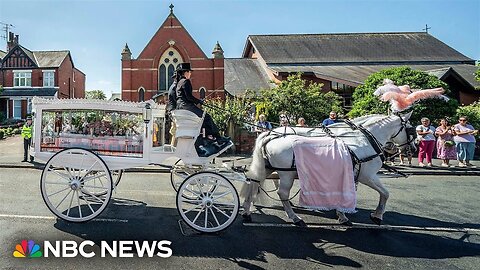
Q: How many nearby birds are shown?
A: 0